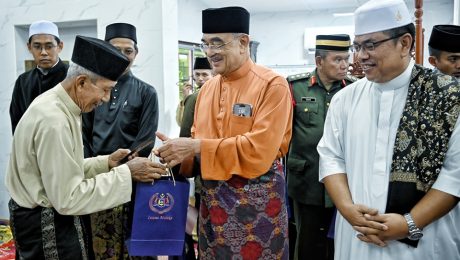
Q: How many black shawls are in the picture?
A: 1